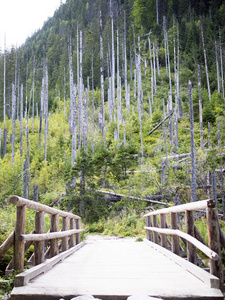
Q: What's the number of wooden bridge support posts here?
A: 12